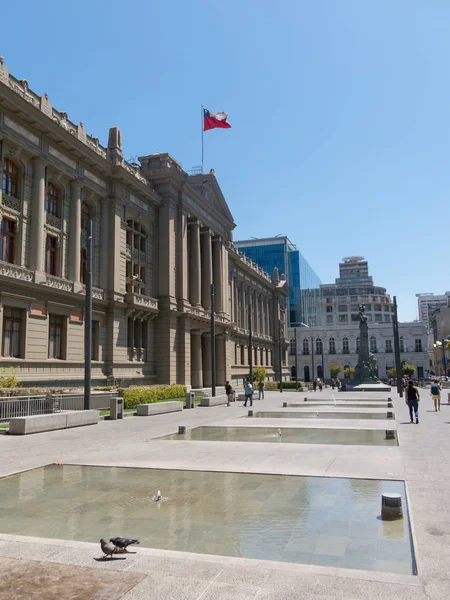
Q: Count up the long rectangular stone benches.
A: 4